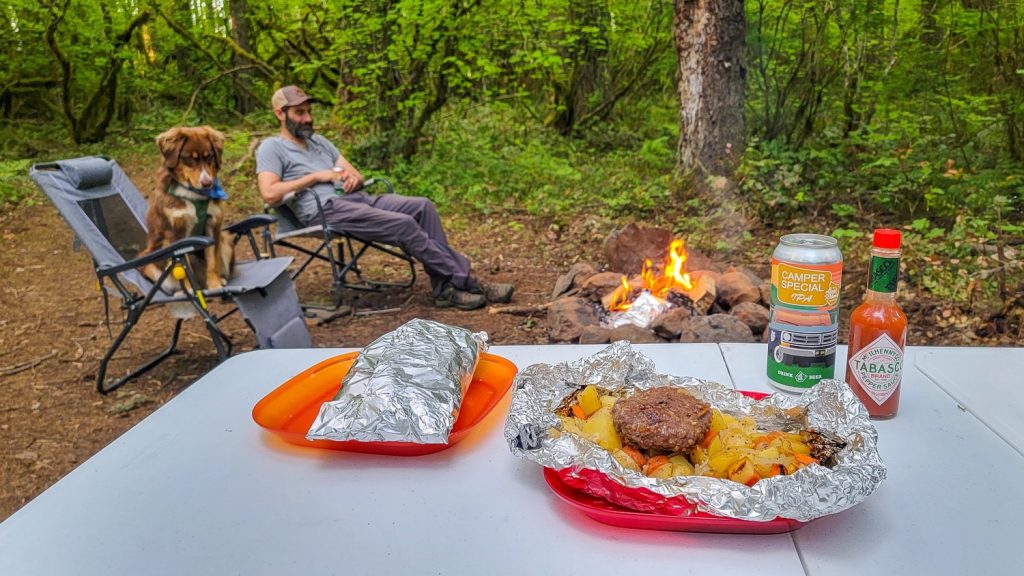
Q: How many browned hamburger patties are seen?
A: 1